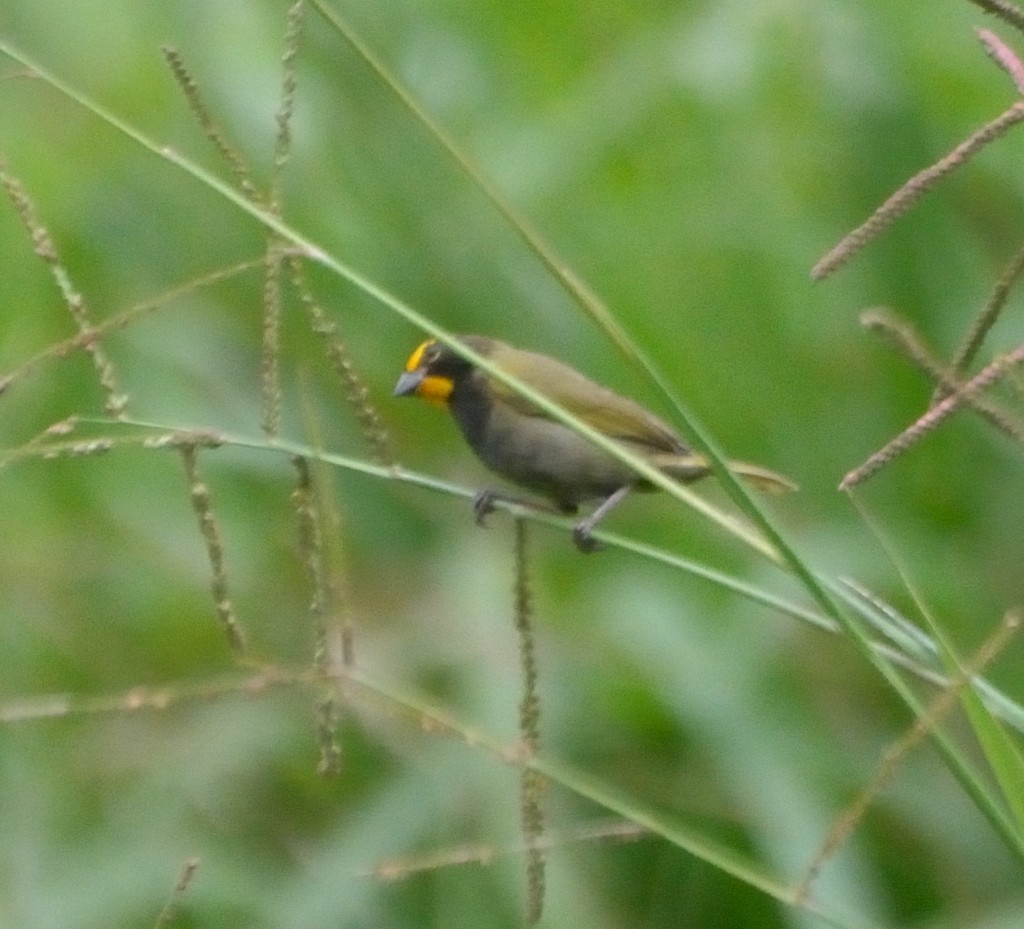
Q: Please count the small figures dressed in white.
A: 0